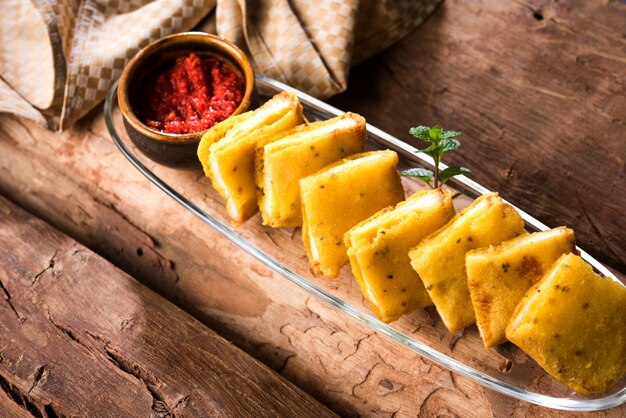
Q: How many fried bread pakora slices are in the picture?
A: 7